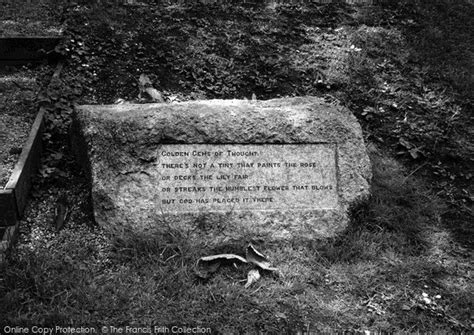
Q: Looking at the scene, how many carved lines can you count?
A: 5